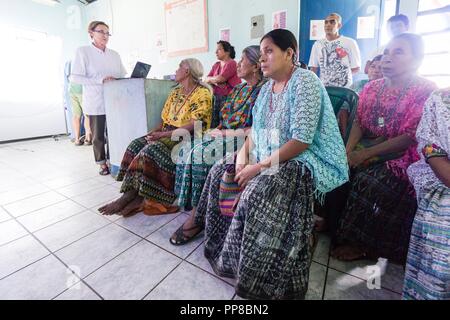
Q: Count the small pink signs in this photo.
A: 2